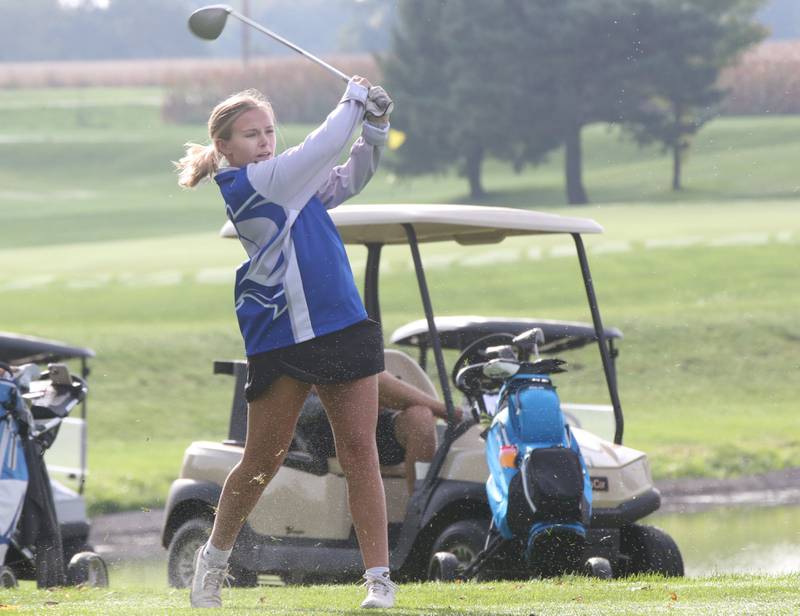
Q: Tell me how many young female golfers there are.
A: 1